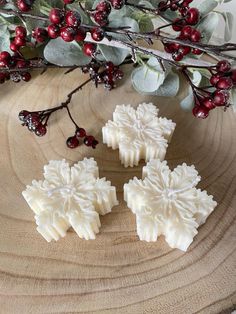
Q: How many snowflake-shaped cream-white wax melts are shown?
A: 3